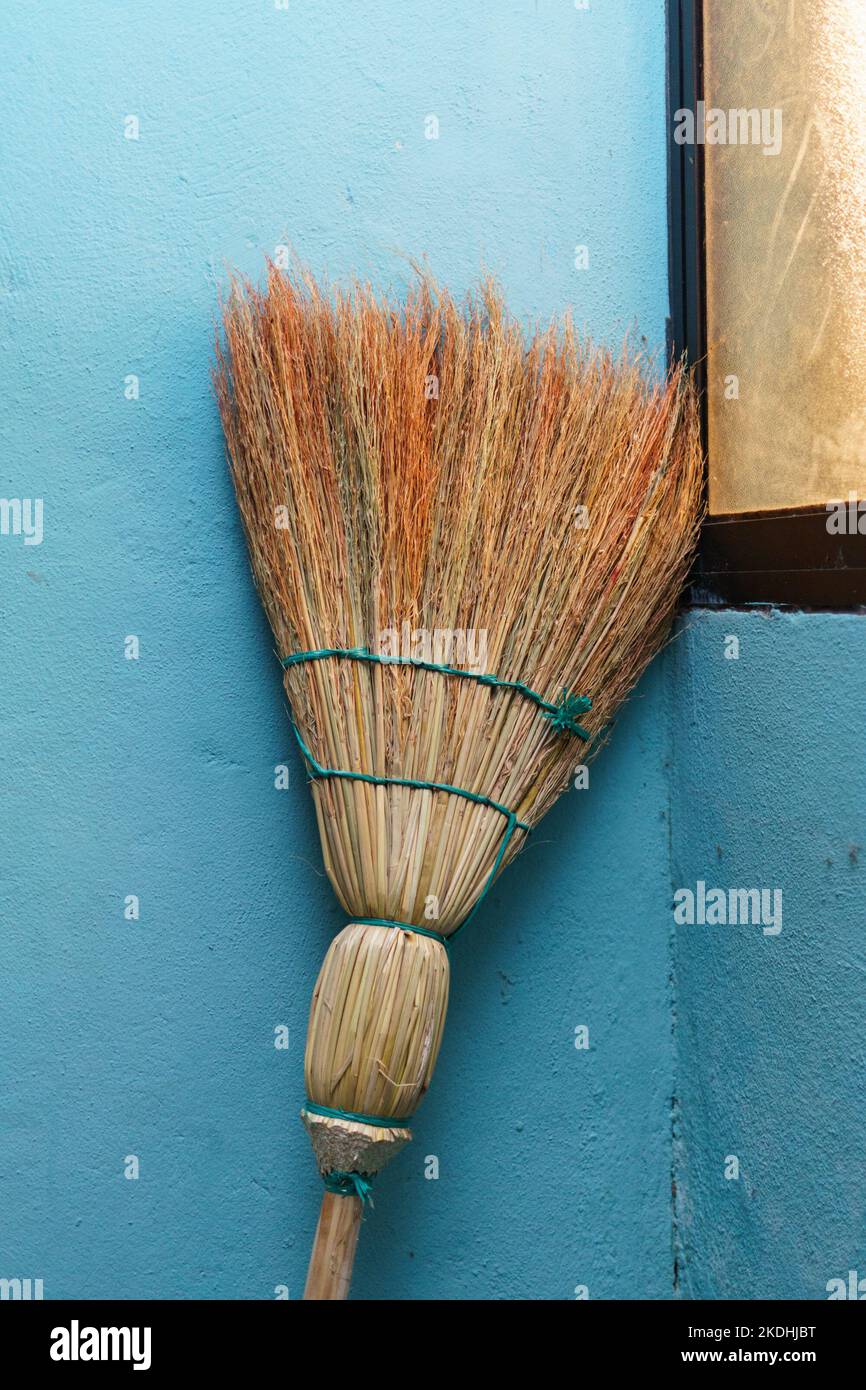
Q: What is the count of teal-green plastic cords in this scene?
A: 5